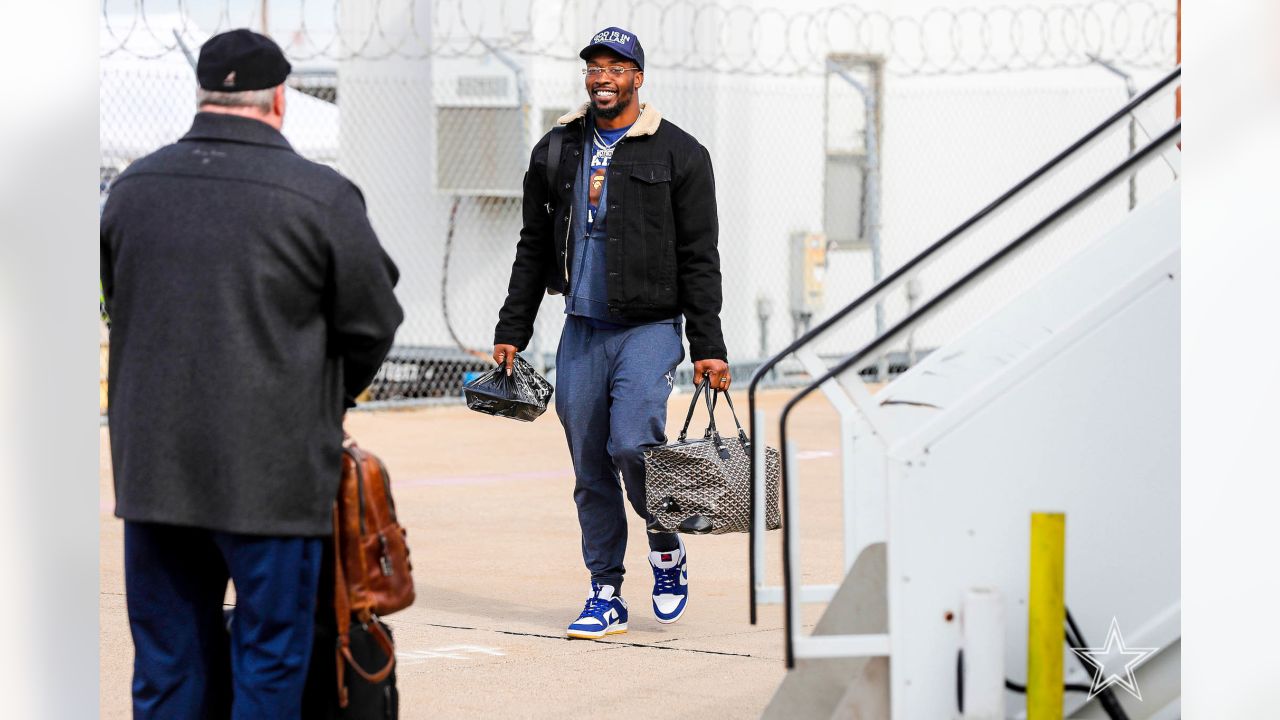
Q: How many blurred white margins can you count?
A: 2